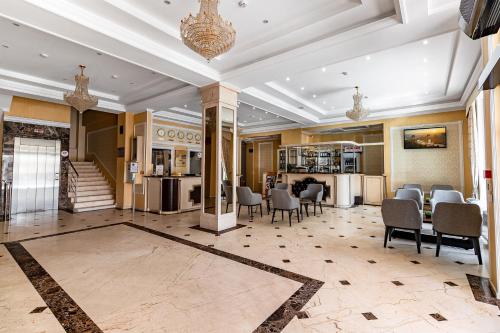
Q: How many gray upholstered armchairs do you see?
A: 10